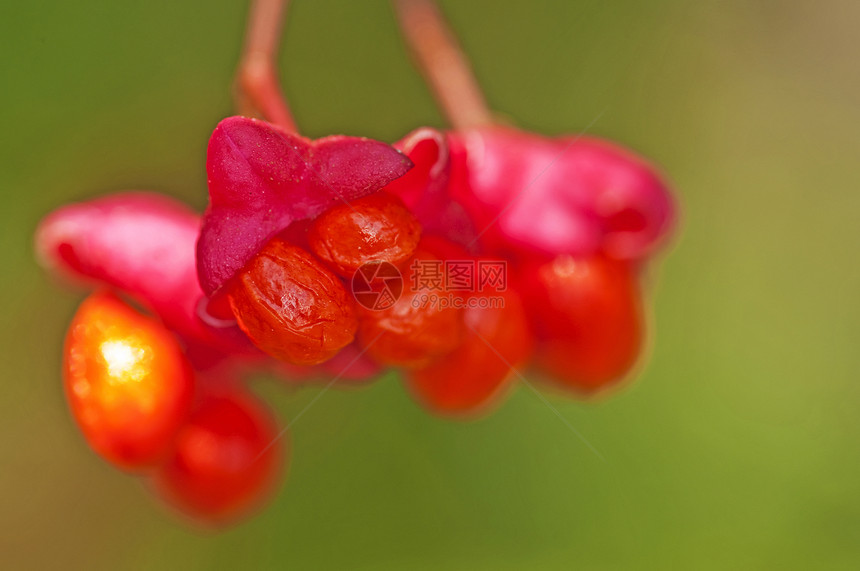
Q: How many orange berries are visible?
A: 7